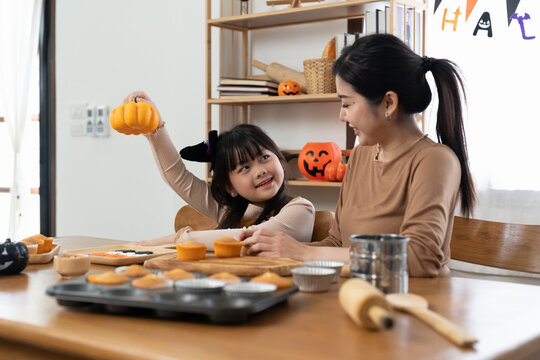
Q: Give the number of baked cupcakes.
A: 8